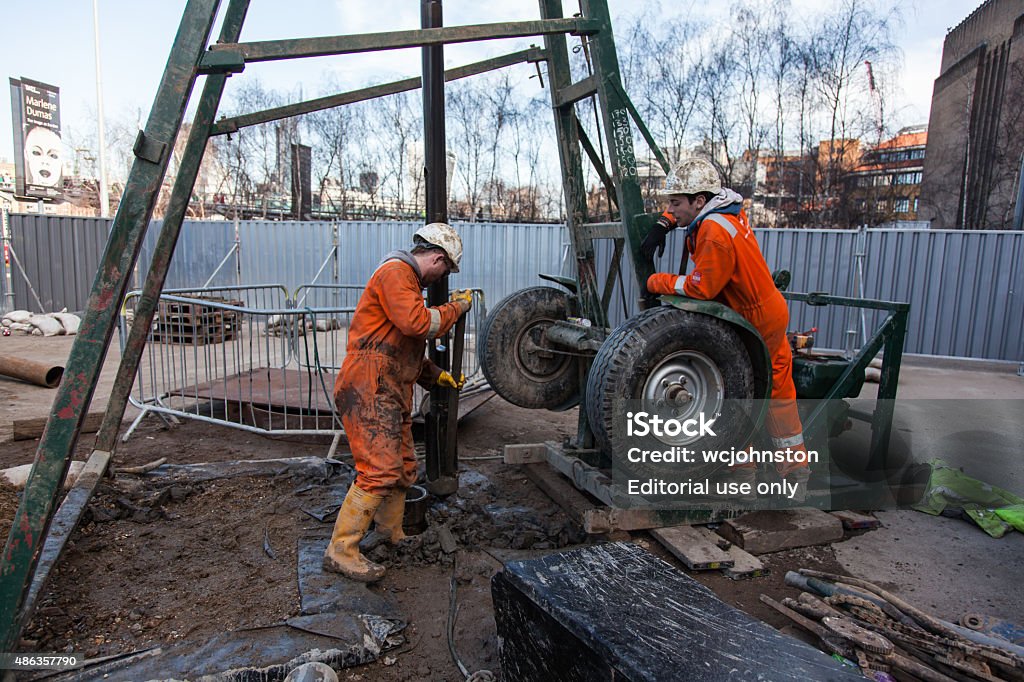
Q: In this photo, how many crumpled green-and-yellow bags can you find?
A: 1